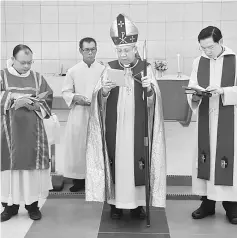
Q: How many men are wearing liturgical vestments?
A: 4